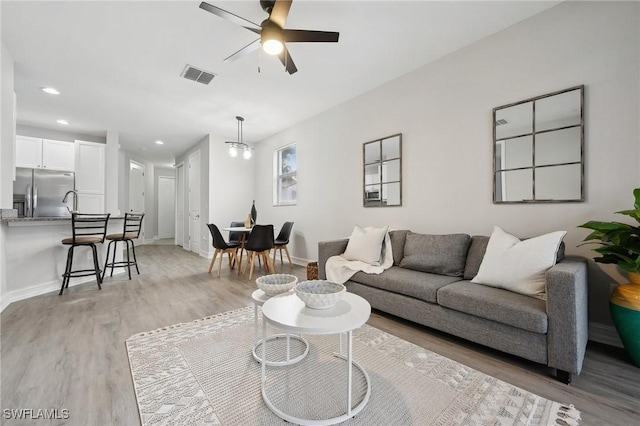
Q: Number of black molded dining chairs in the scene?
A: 4